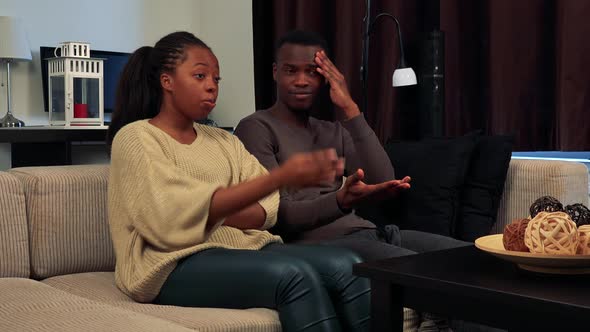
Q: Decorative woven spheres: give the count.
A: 5